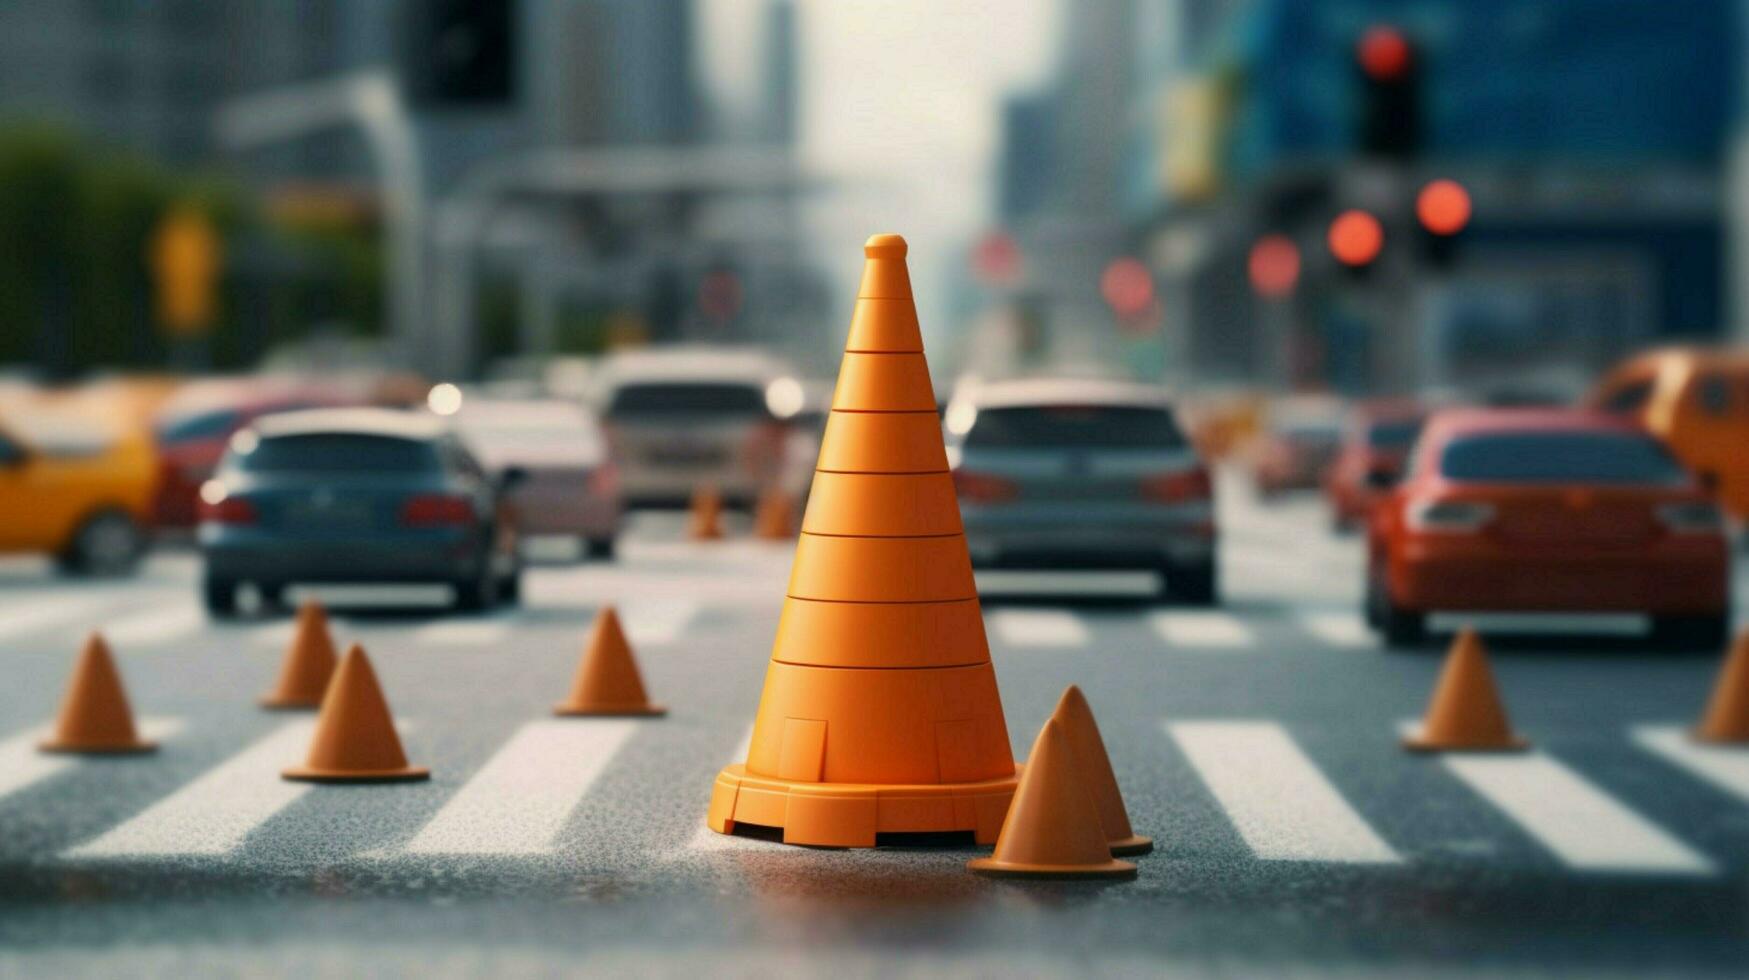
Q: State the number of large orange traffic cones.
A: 1